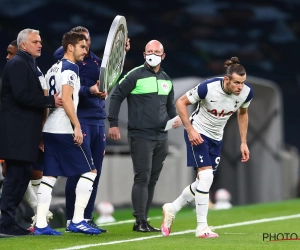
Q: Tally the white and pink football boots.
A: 2